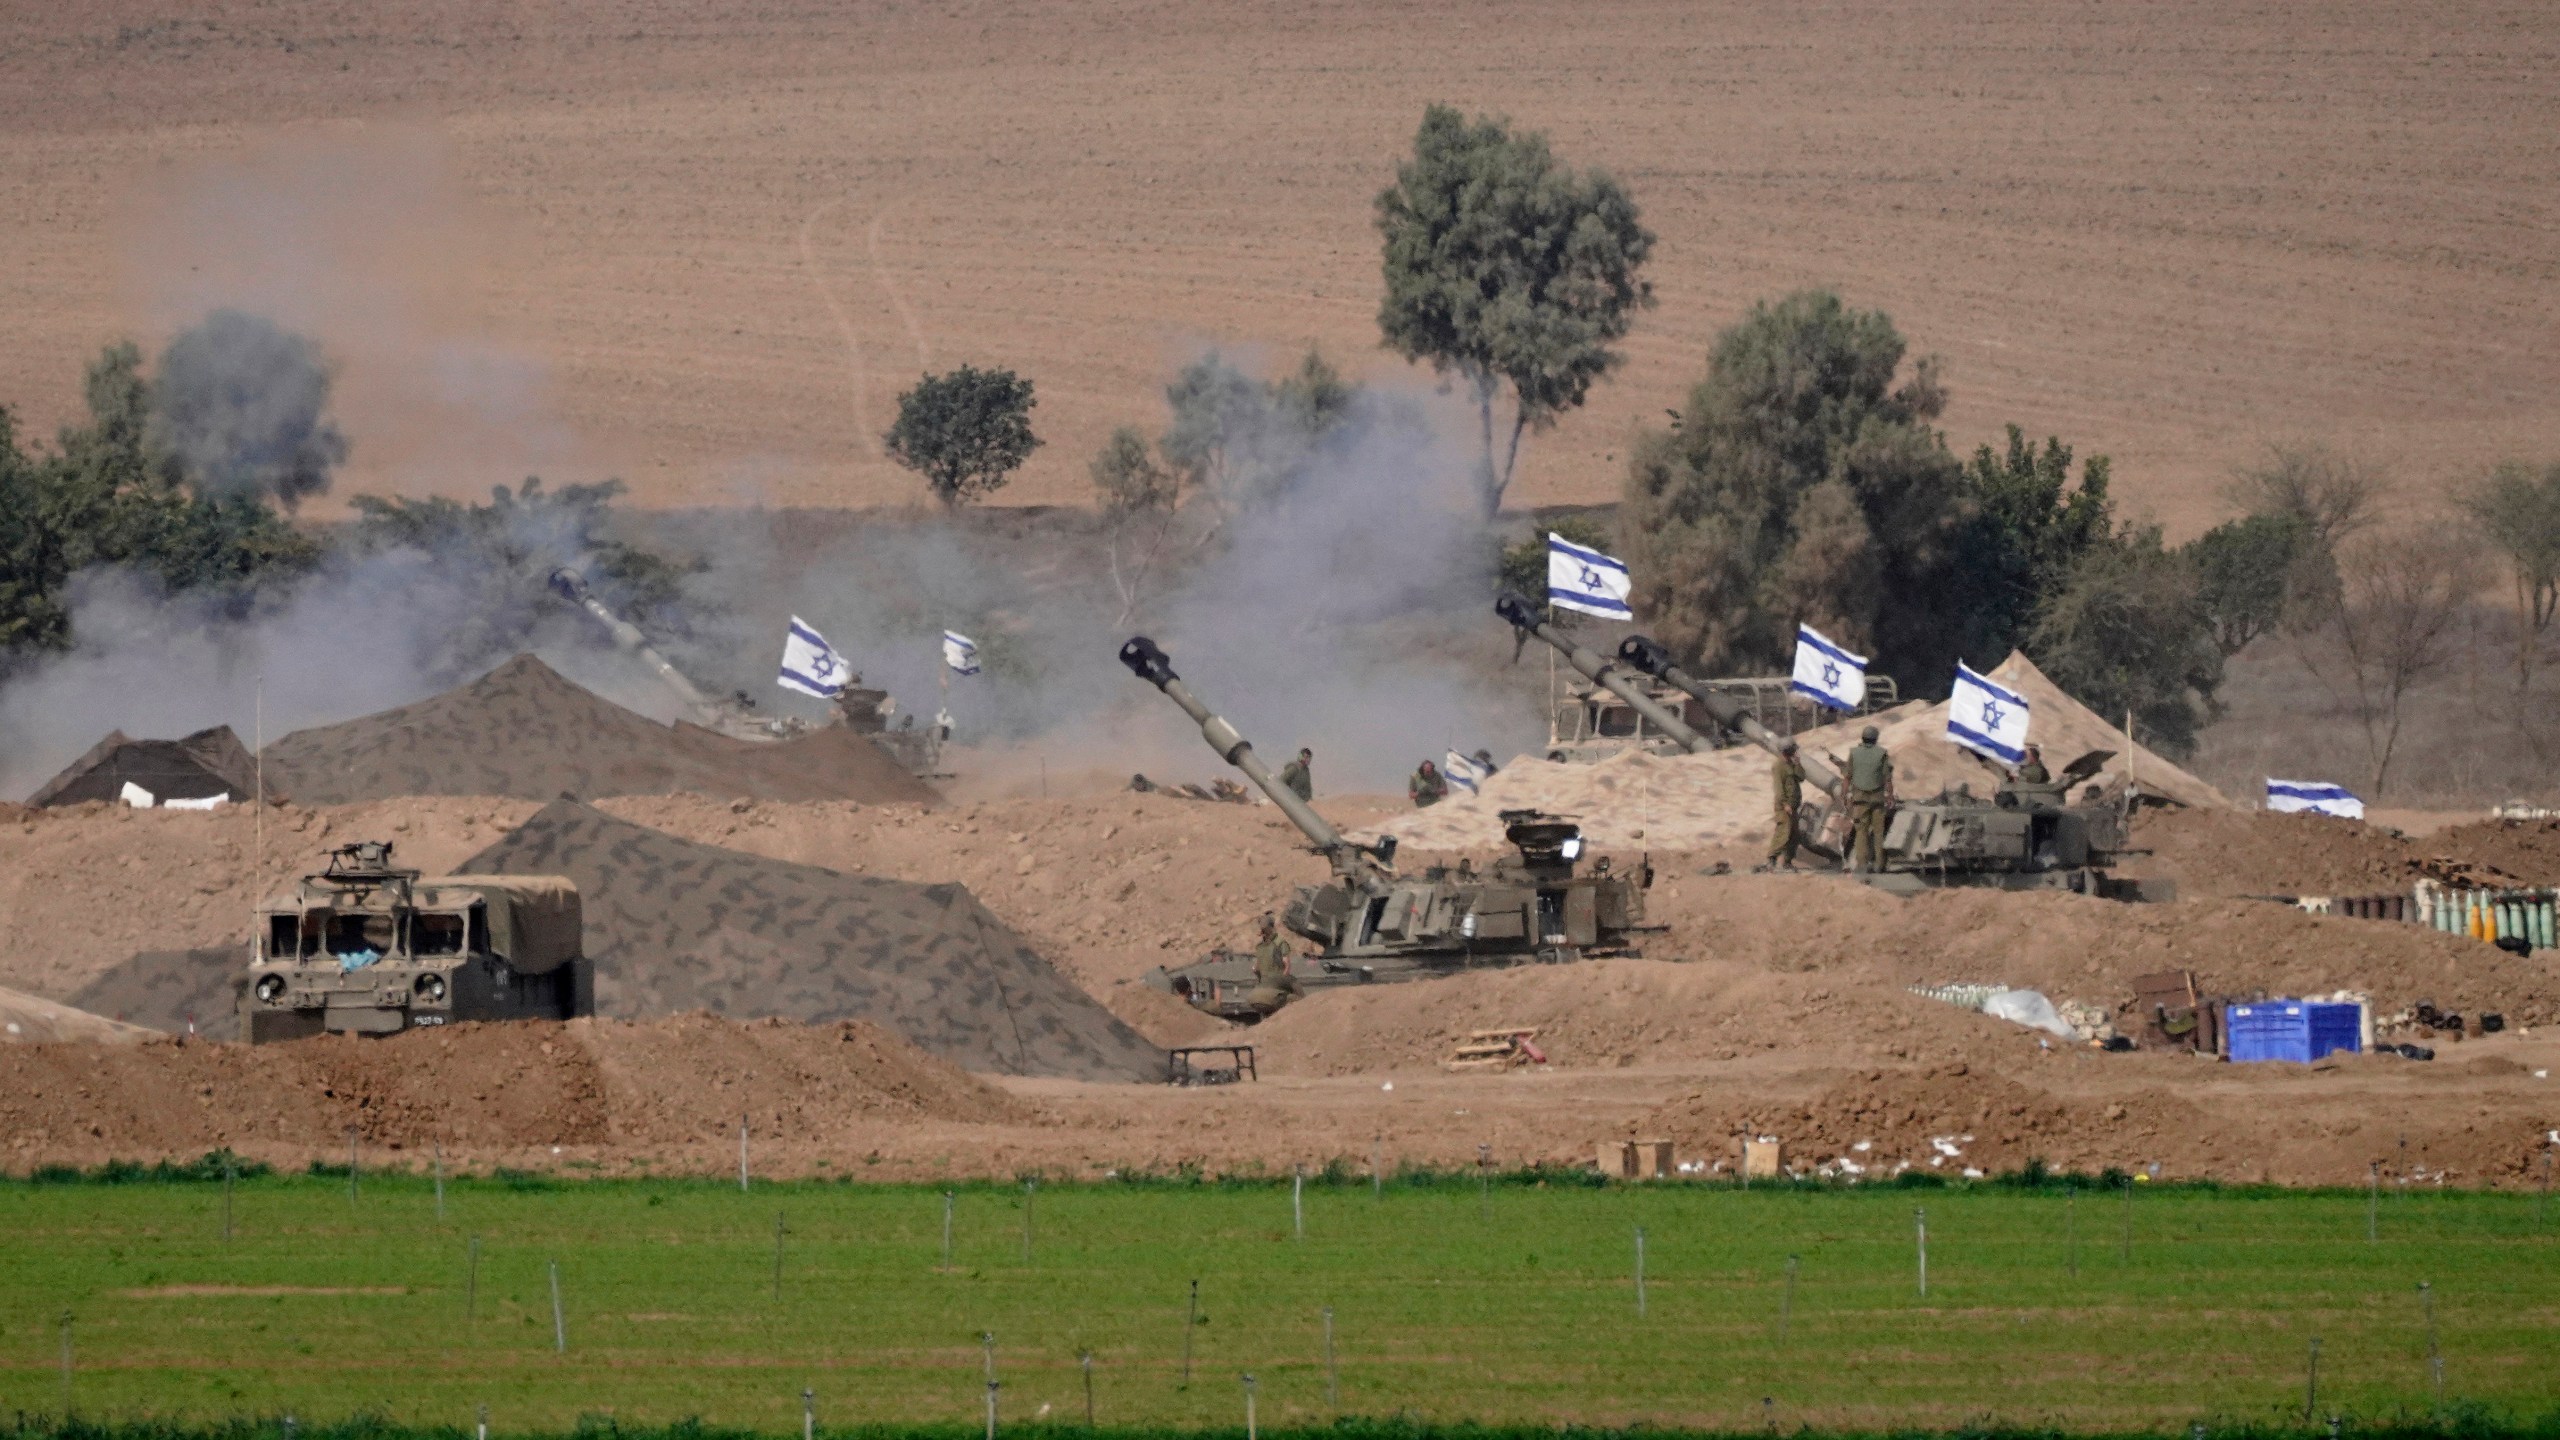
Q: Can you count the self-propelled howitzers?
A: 4